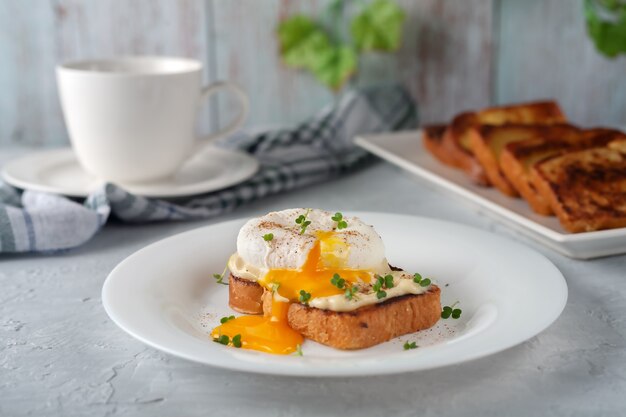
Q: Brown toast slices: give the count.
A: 6